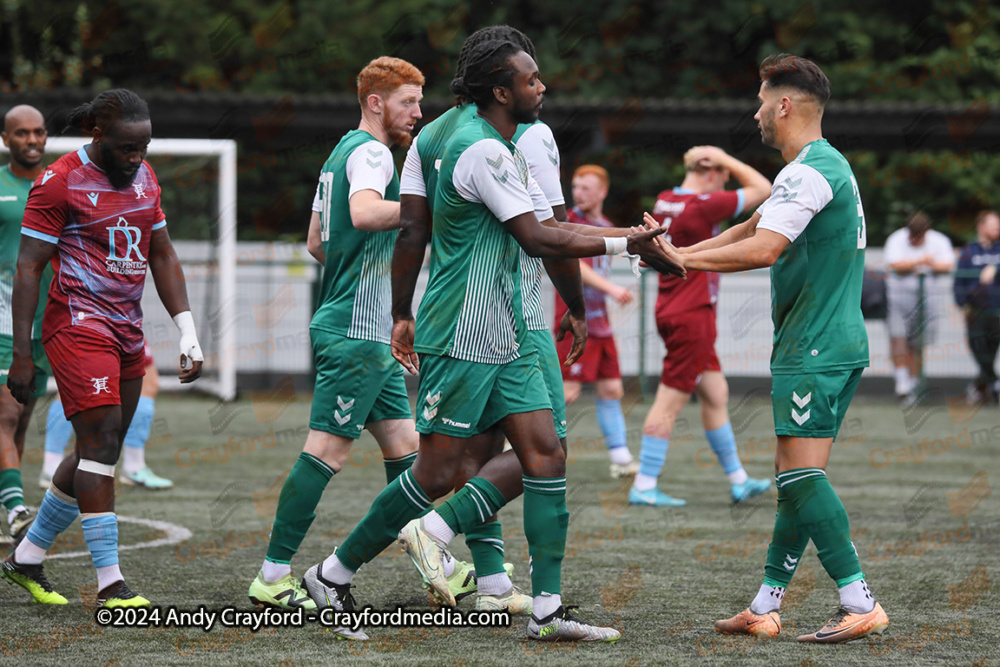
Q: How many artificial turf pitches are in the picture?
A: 1